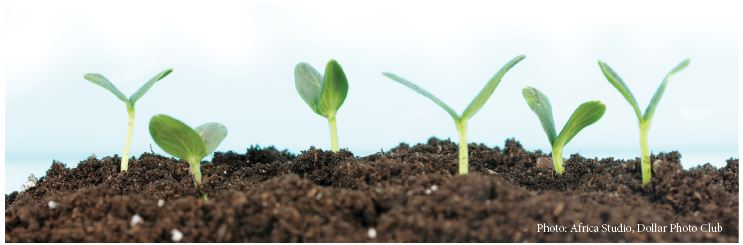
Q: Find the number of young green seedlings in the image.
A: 6